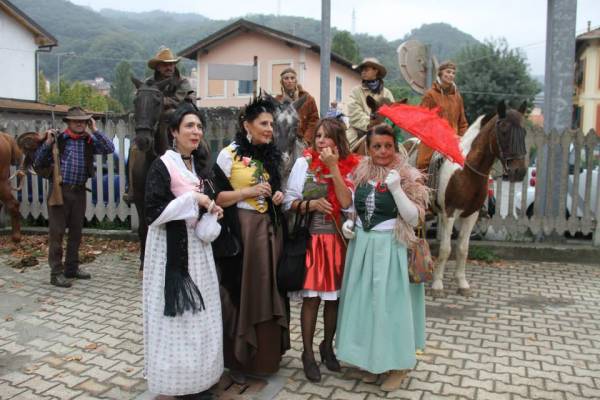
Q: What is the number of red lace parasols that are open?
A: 1